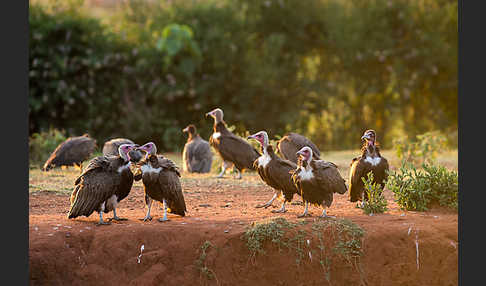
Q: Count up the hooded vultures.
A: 10